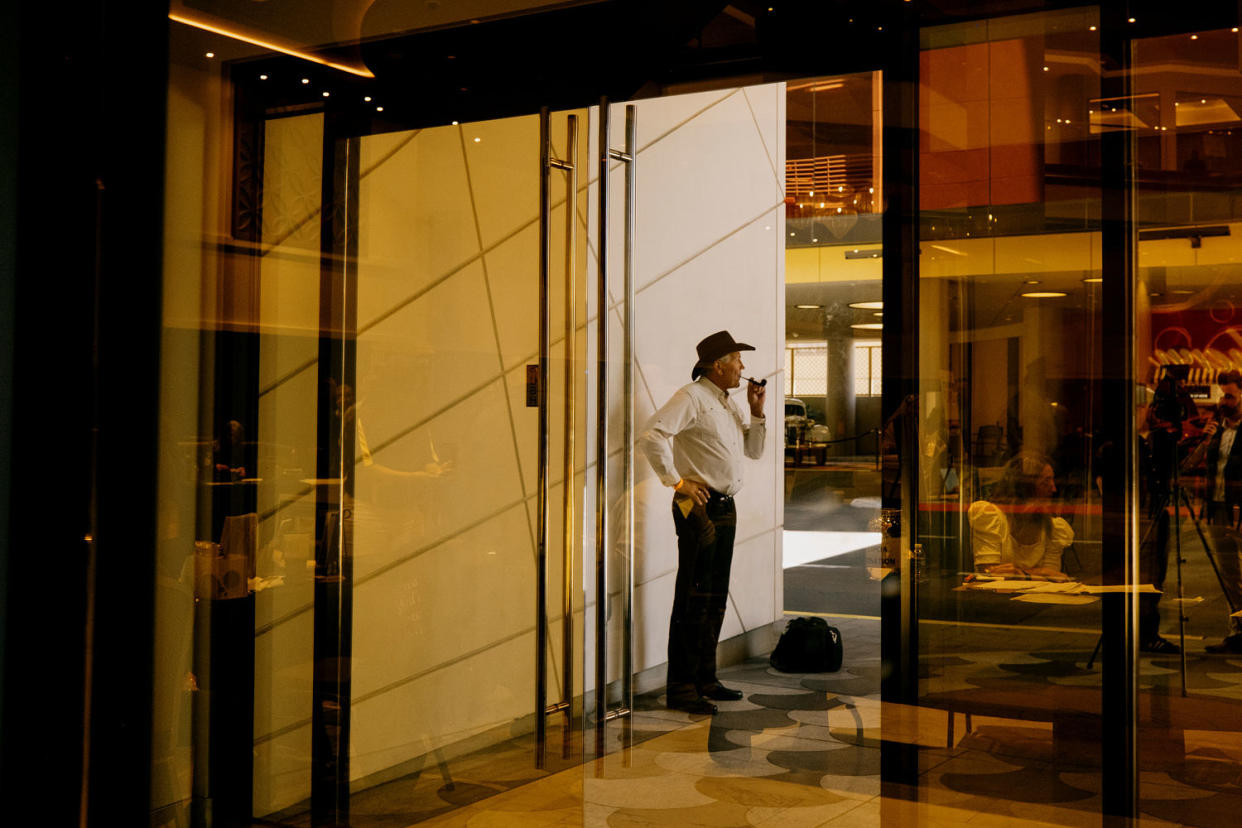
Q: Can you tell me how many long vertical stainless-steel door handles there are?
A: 4